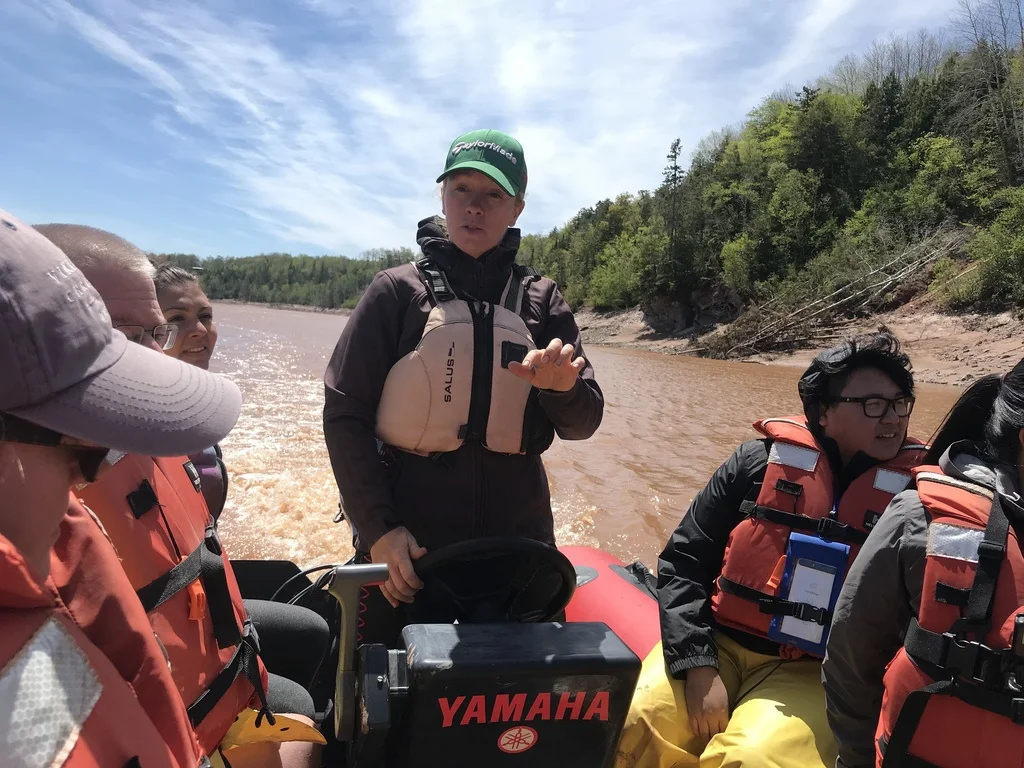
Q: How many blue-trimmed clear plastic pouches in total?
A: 1